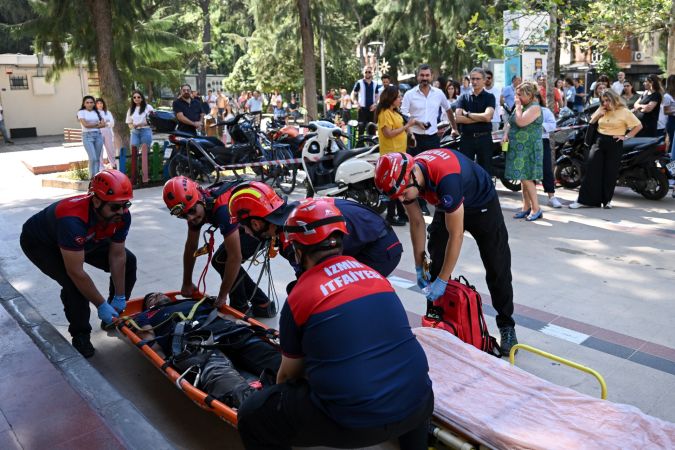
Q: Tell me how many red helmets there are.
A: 5